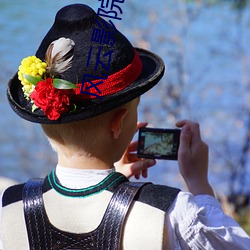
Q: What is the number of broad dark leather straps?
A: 2